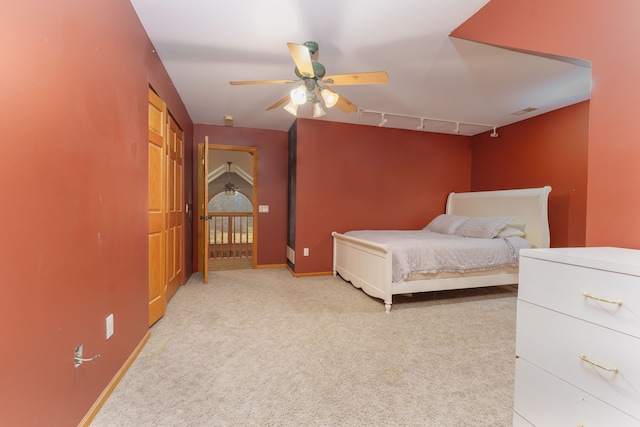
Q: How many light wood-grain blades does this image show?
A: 5